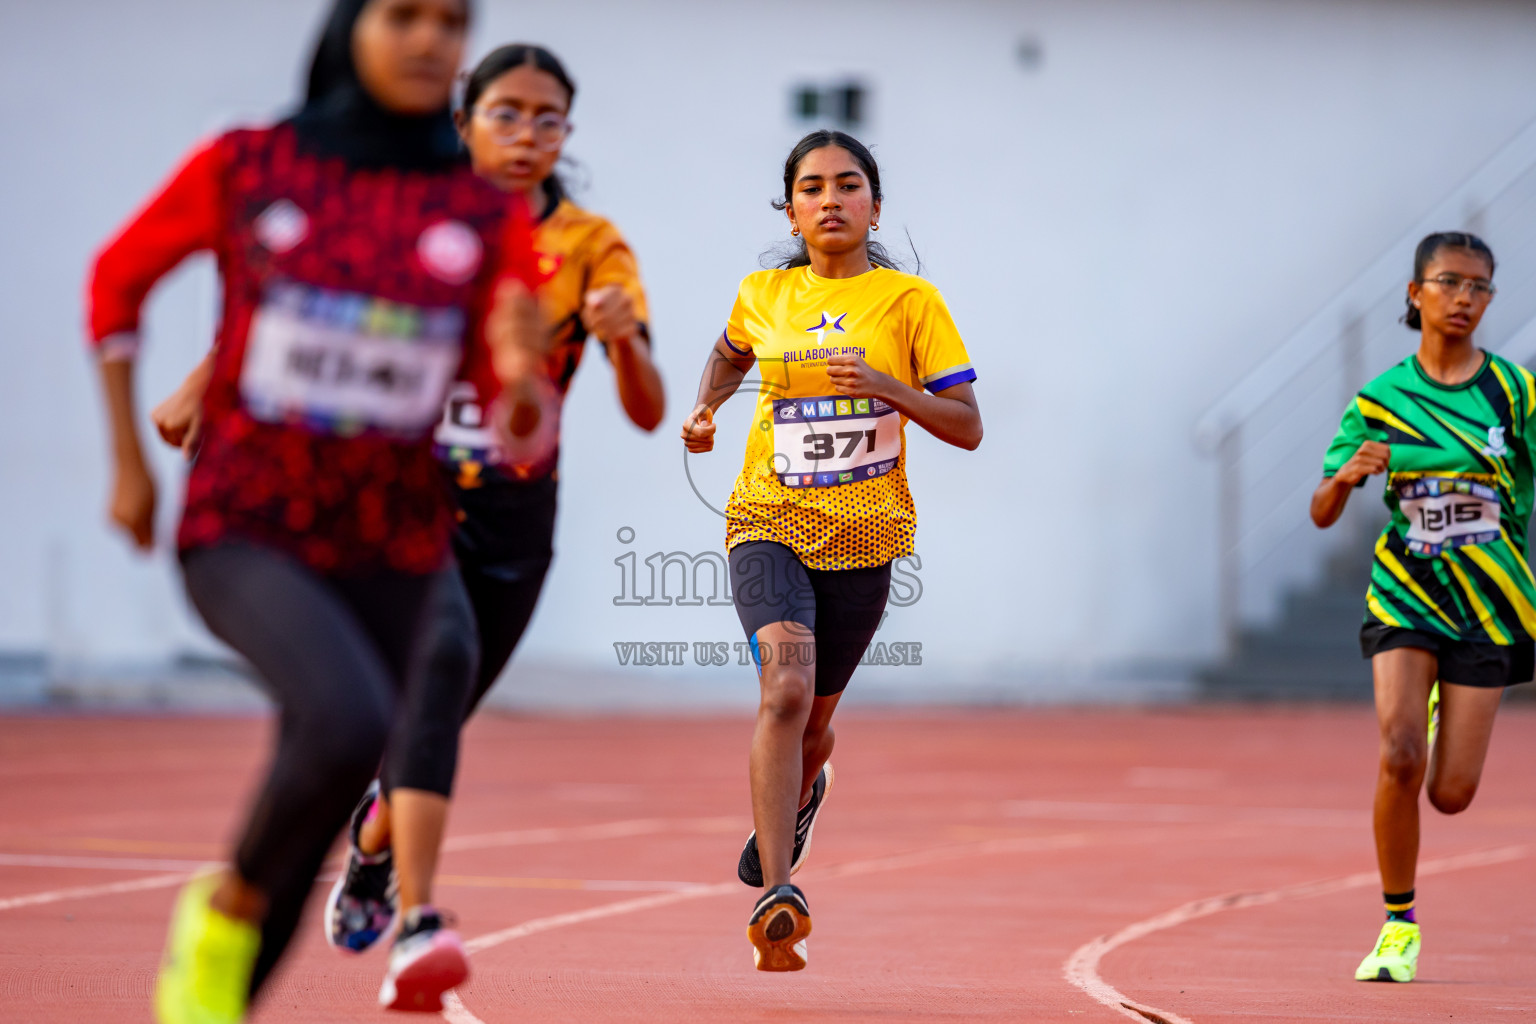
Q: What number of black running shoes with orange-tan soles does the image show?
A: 2